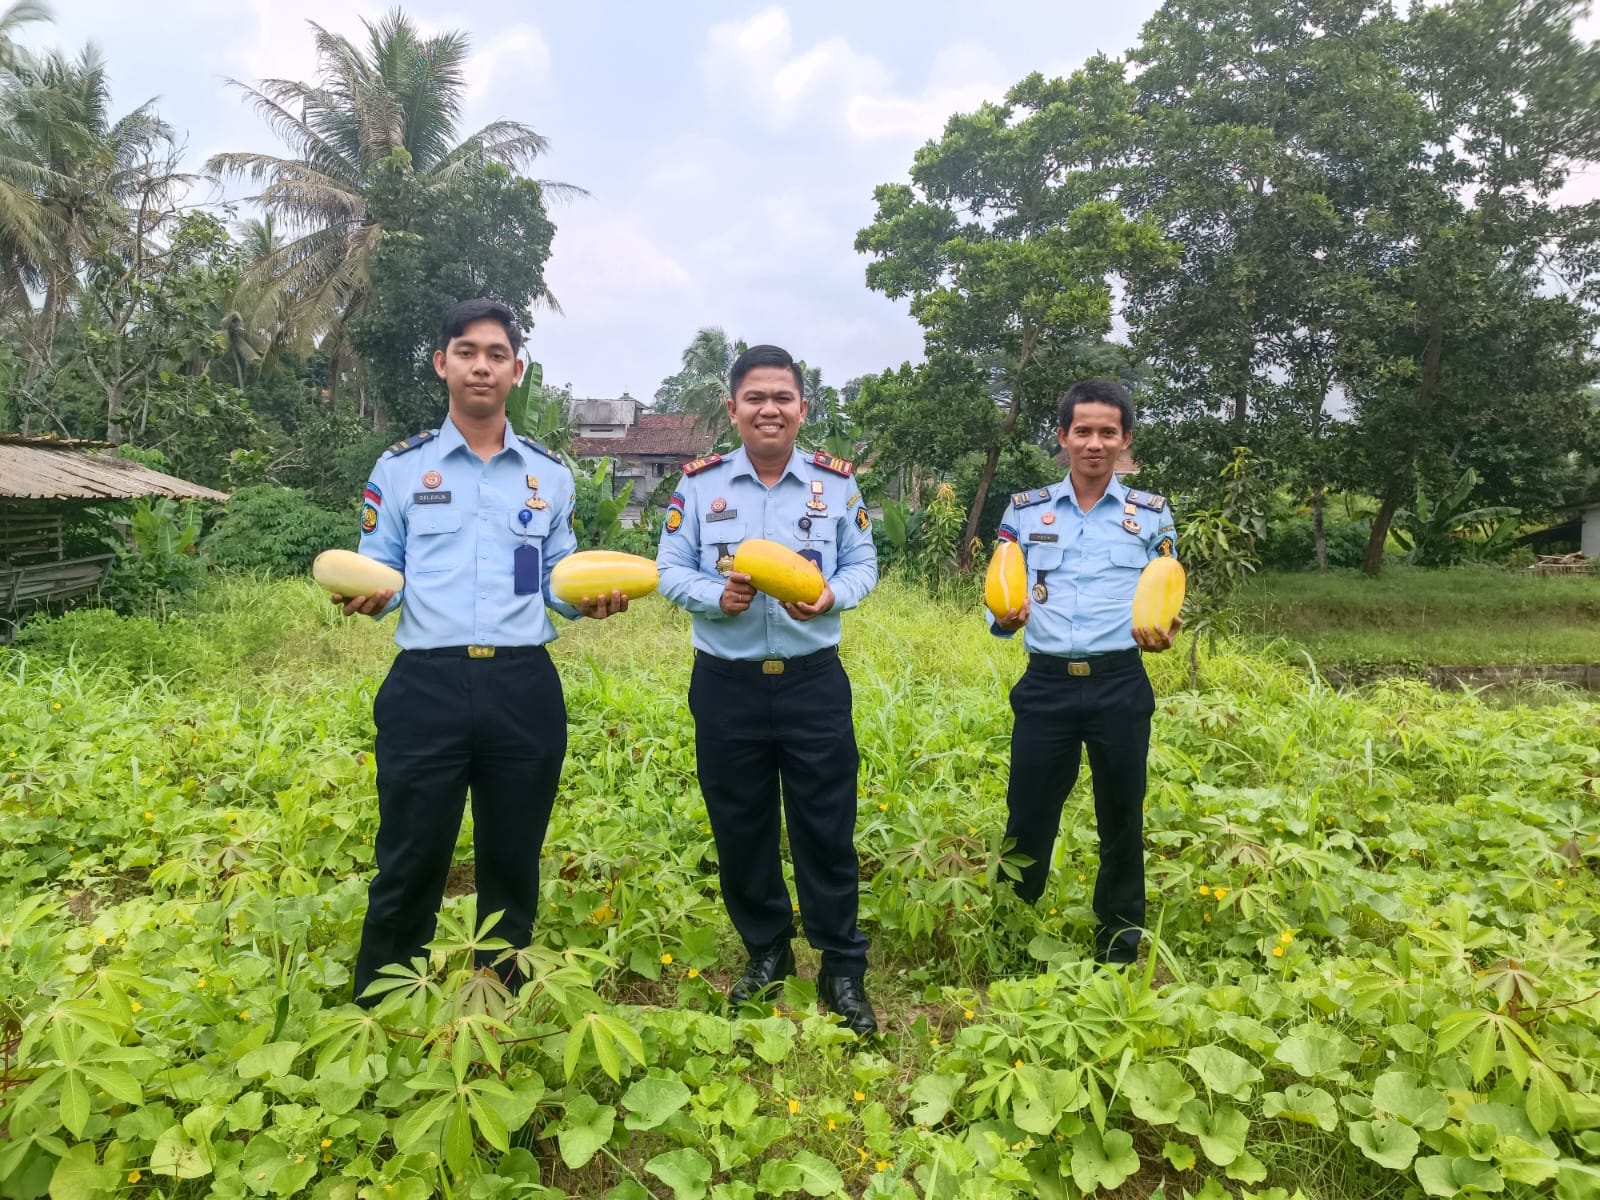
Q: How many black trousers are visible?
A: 3